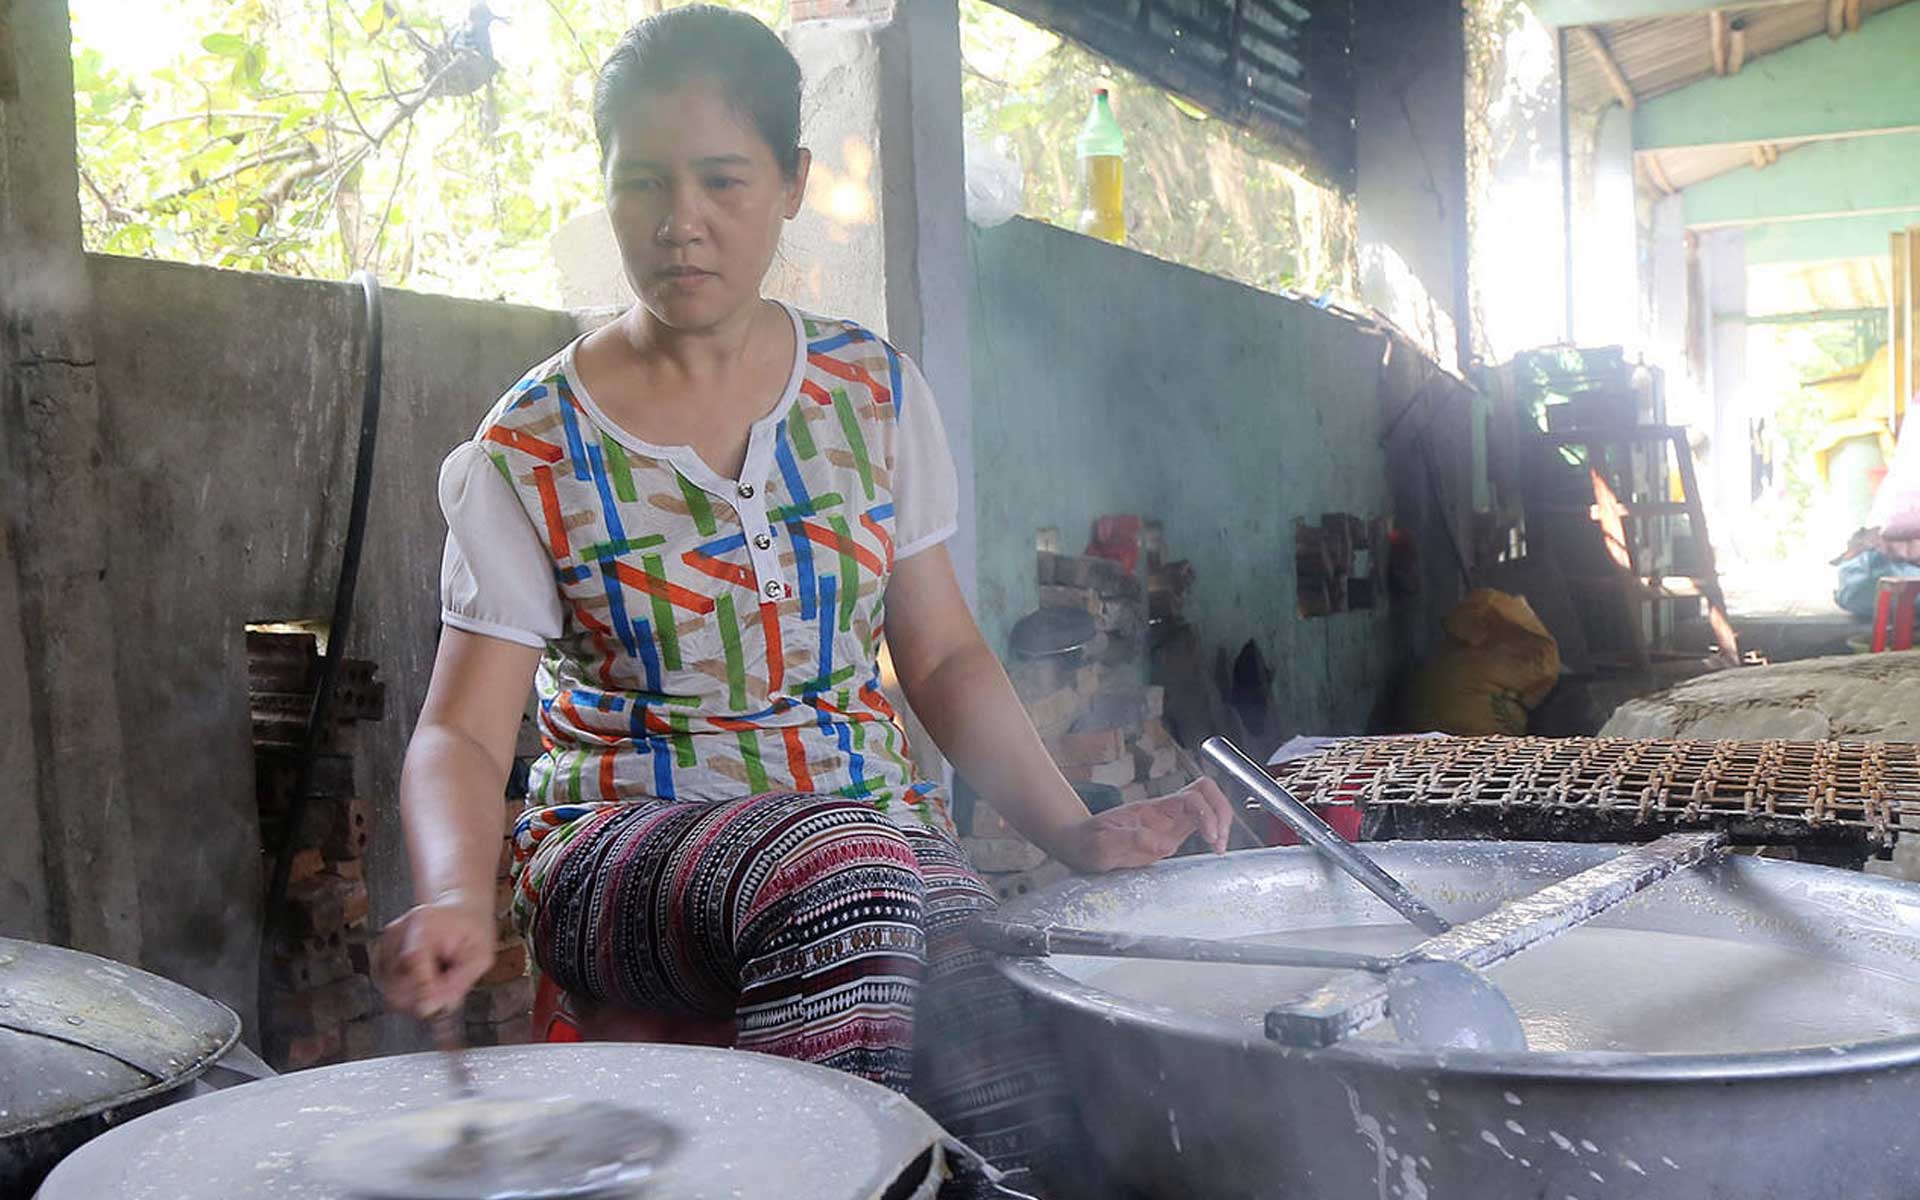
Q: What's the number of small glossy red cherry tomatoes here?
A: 0